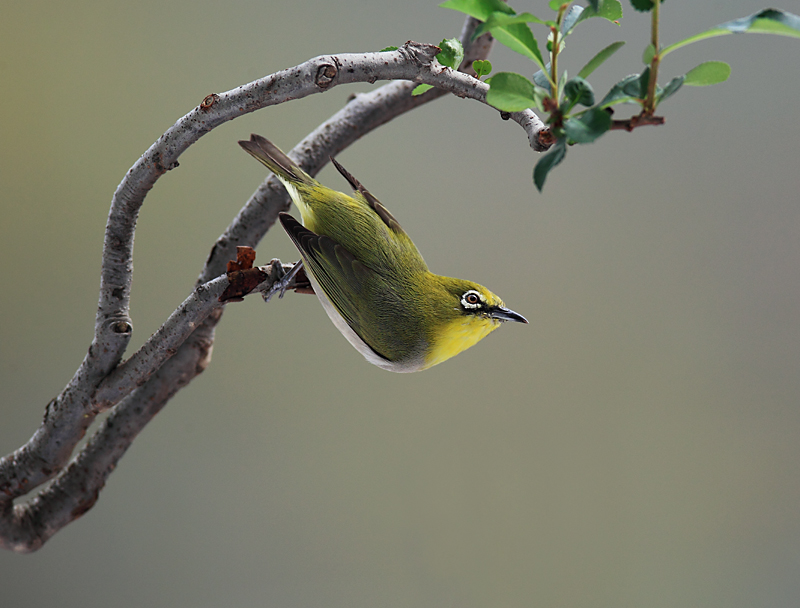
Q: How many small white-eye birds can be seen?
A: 1